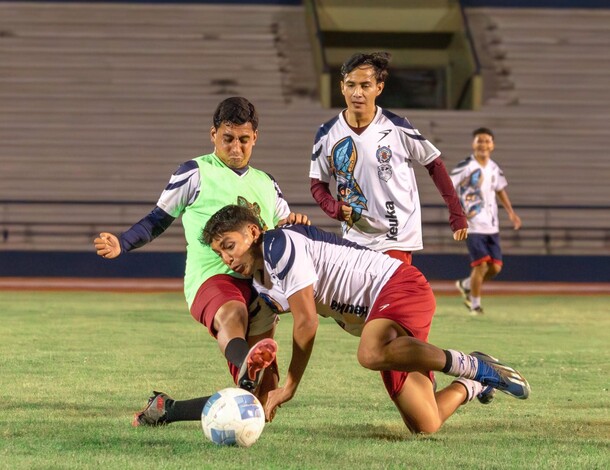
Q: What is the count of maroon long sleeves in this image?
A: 2